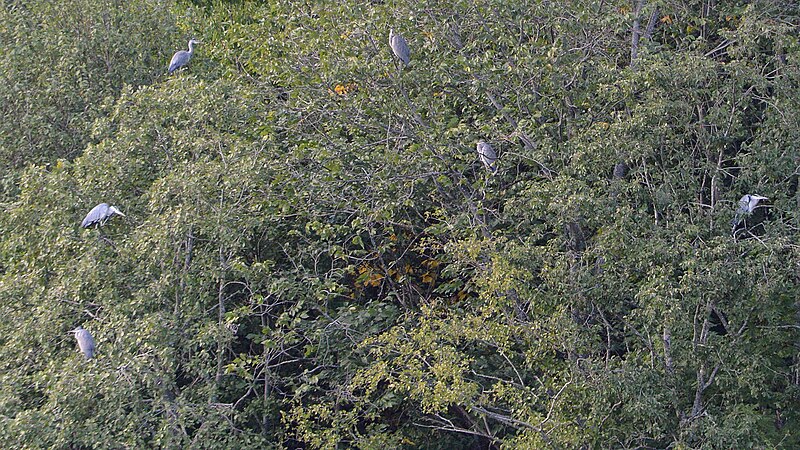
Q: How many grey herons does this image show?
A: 6